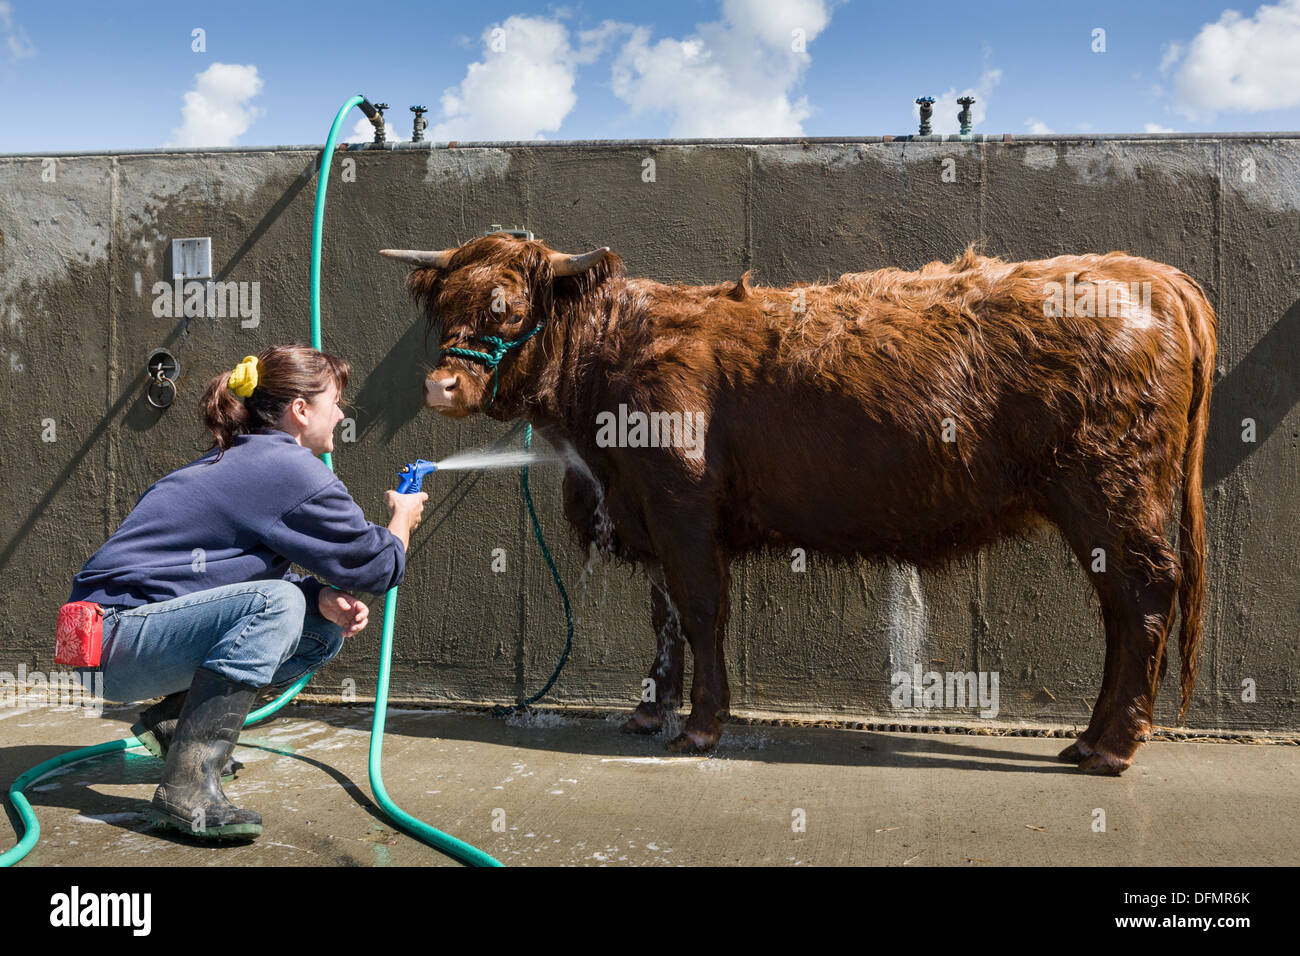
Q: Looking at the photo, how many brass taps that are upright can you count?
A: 4